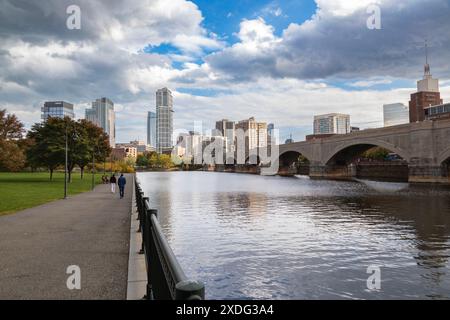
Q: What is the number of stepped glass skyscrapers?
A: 1